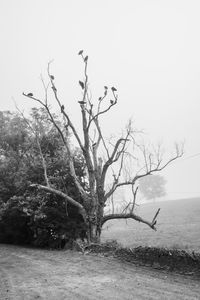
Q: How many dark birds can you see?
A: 13